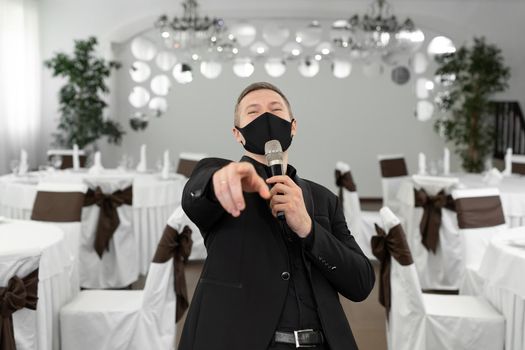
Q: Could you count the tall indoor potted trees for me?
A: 2